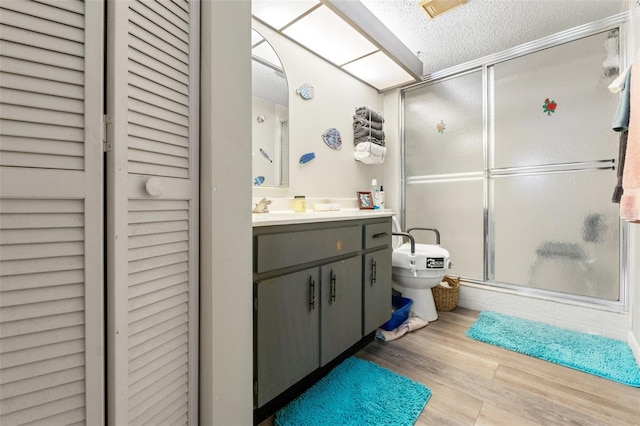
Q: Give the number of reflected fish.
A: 3